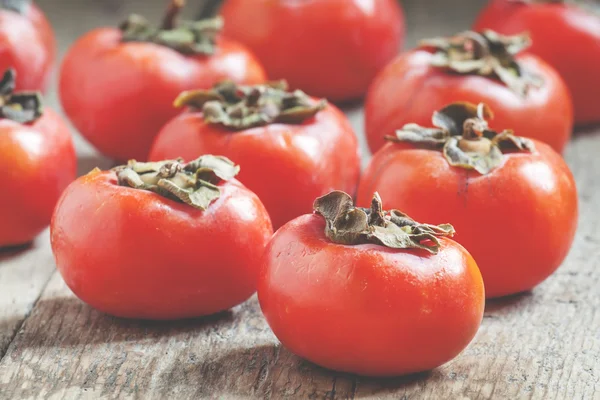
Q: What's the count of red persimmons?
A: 10